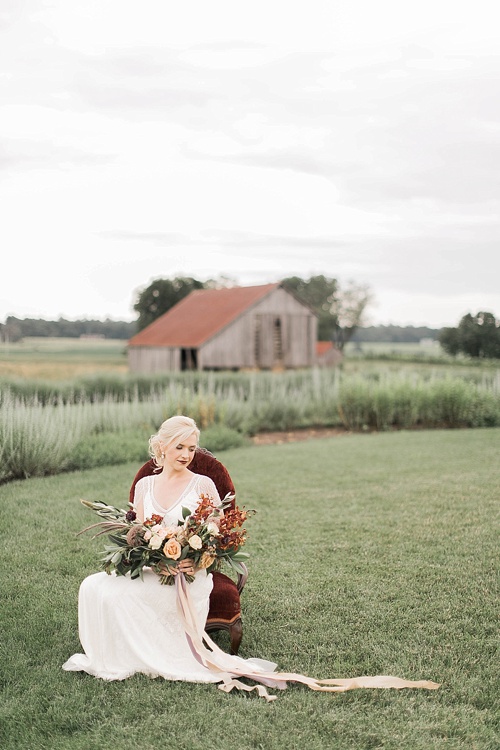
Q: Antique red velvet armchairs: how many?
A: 1